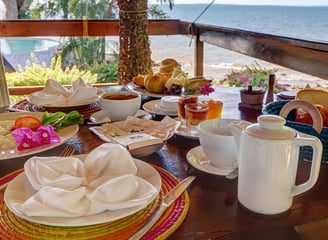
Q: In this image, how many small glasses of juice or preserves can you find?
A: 3